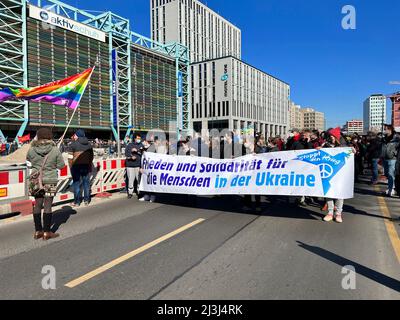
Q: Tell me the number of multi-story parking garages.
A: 1